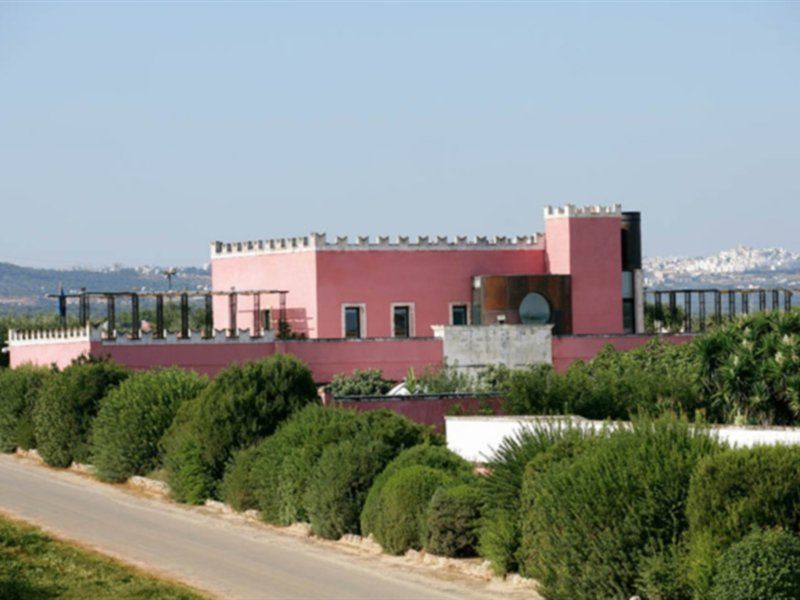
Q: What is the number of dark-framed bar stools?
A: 0